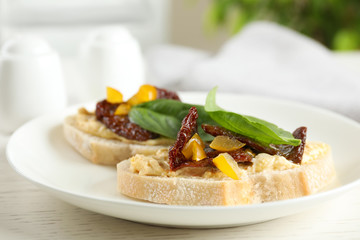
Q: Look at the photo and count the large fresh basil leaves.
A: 2